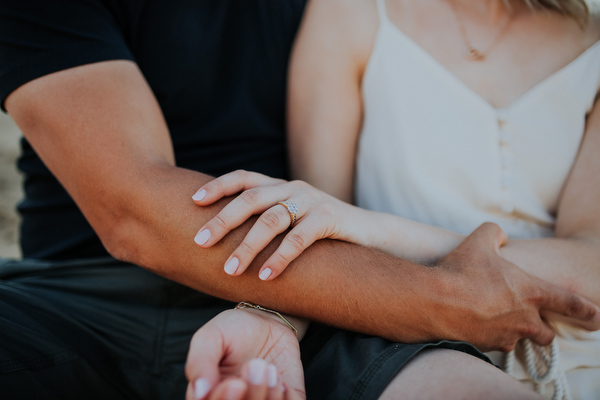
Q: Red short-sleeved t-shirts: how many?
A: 0